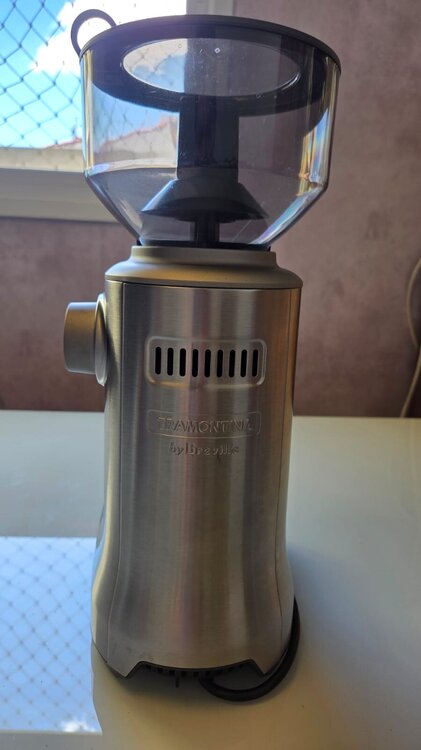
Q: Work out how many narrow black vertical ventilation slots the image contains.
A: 9